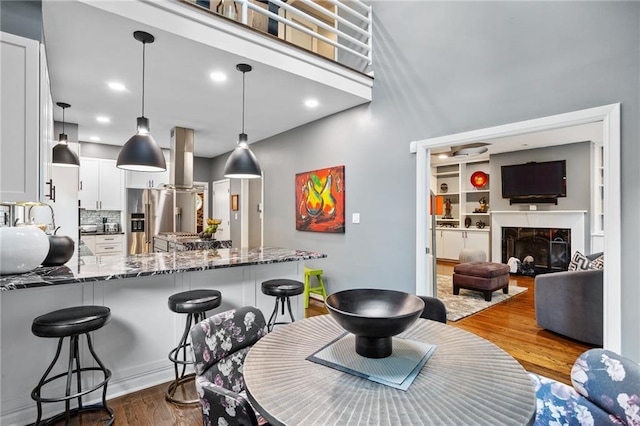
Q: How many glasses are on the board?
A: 0